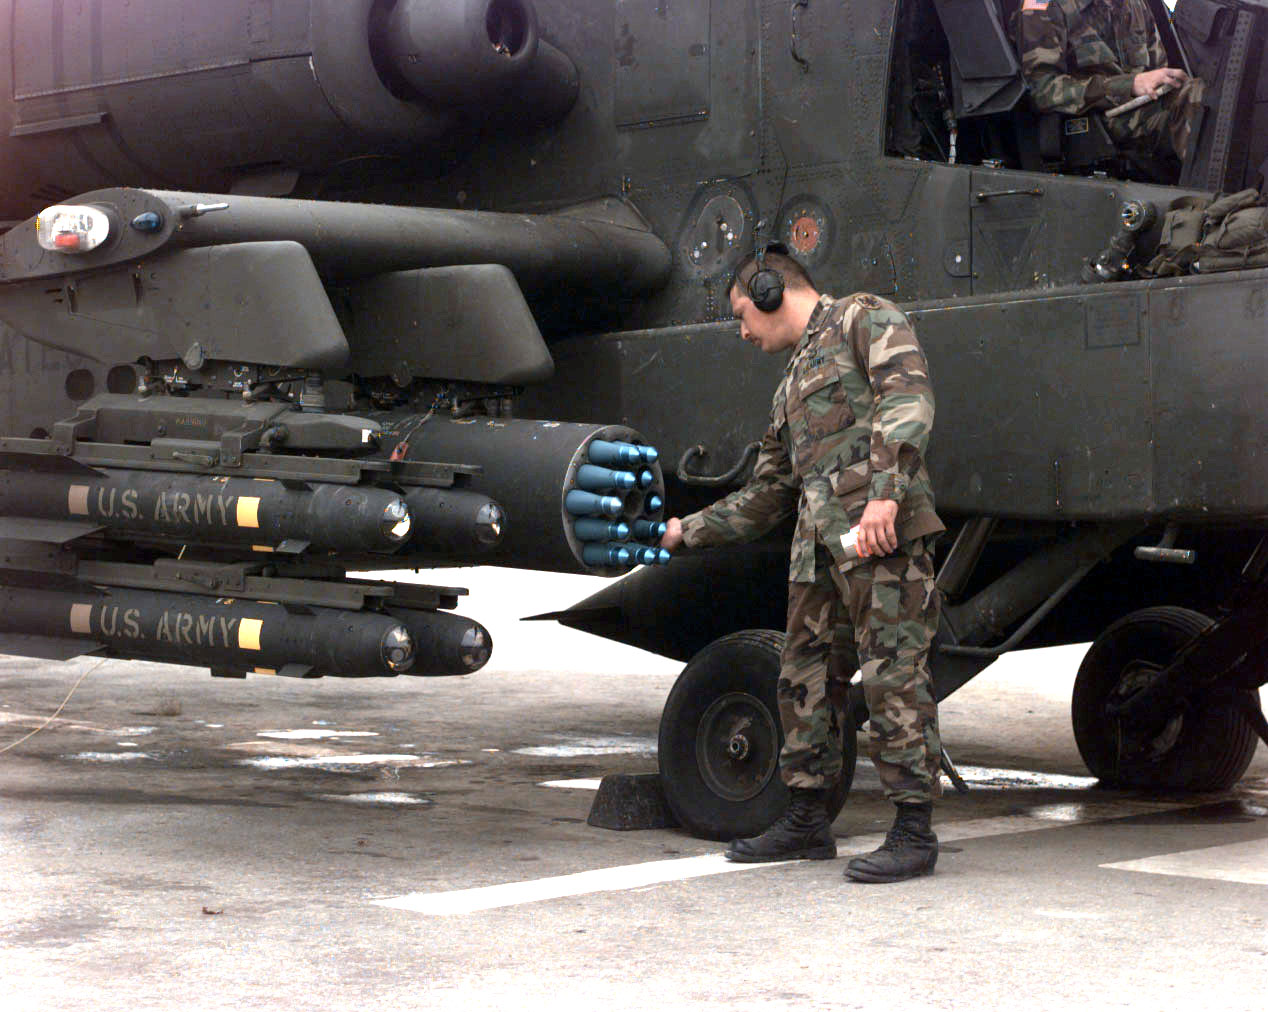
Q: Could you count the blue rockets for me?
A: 11